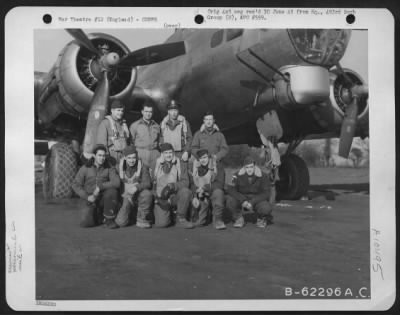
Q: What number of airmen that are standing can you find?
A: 4